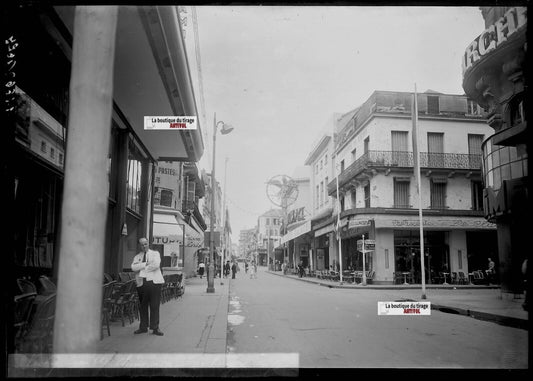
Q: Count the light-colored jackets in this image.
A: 1